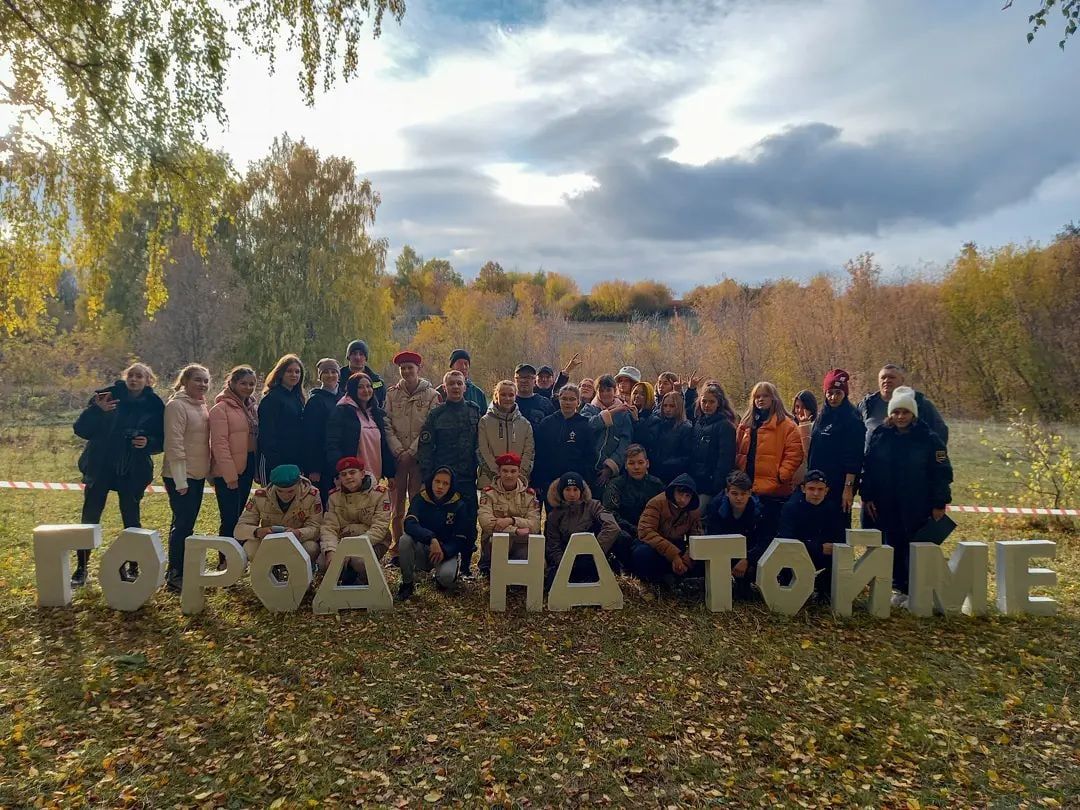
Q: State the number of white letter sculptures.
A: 12